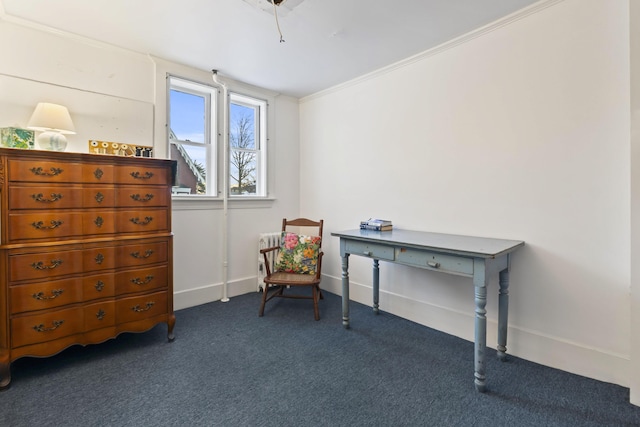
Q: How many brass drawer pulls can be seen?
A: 12